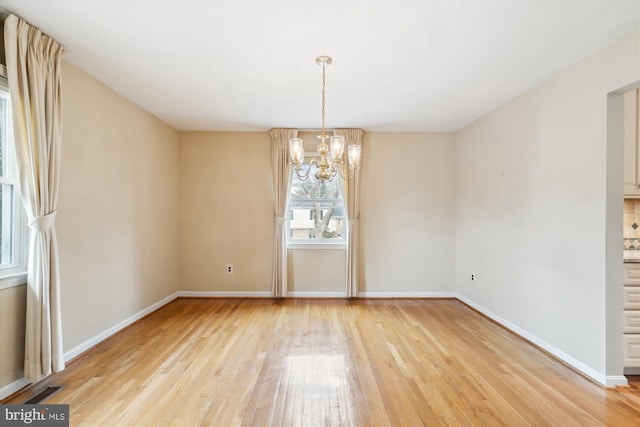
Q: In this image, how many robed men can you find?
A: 0